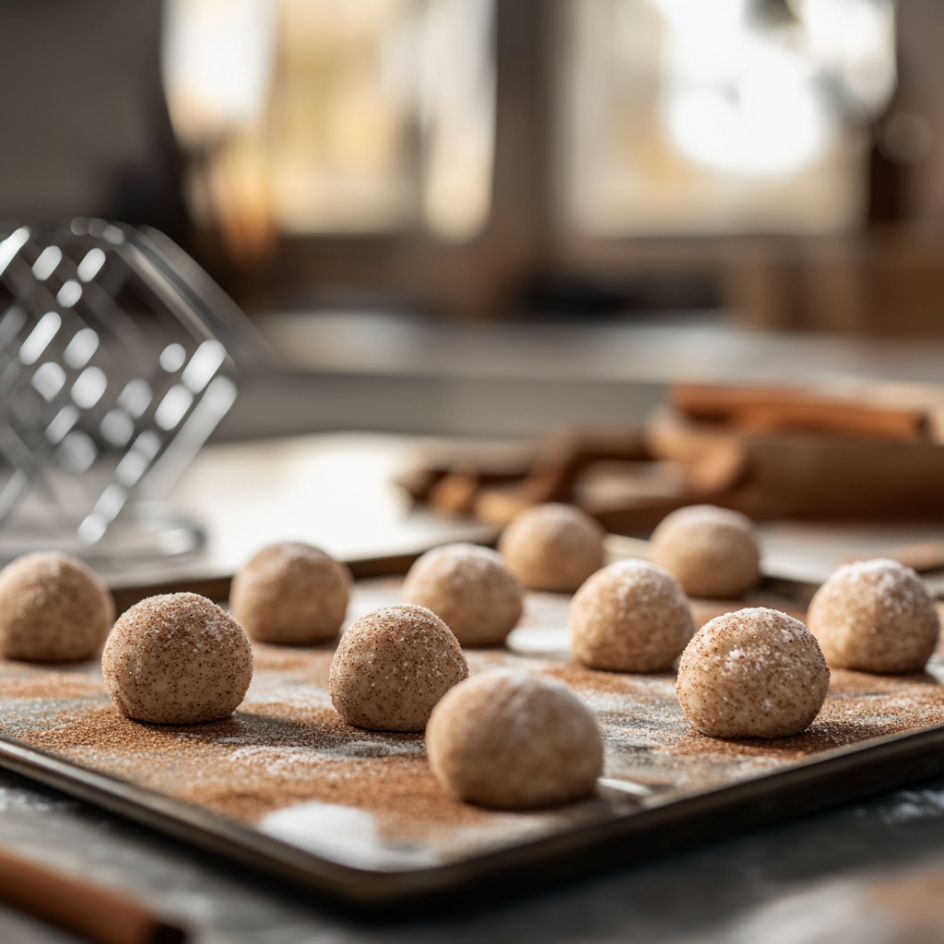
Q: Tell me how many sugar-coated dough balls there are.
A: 11